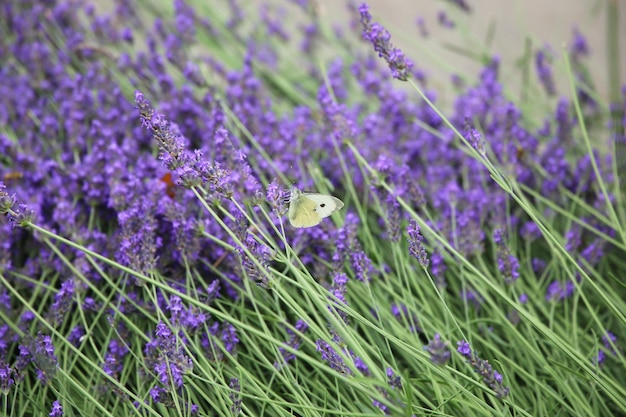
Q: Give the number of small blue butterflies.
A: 0